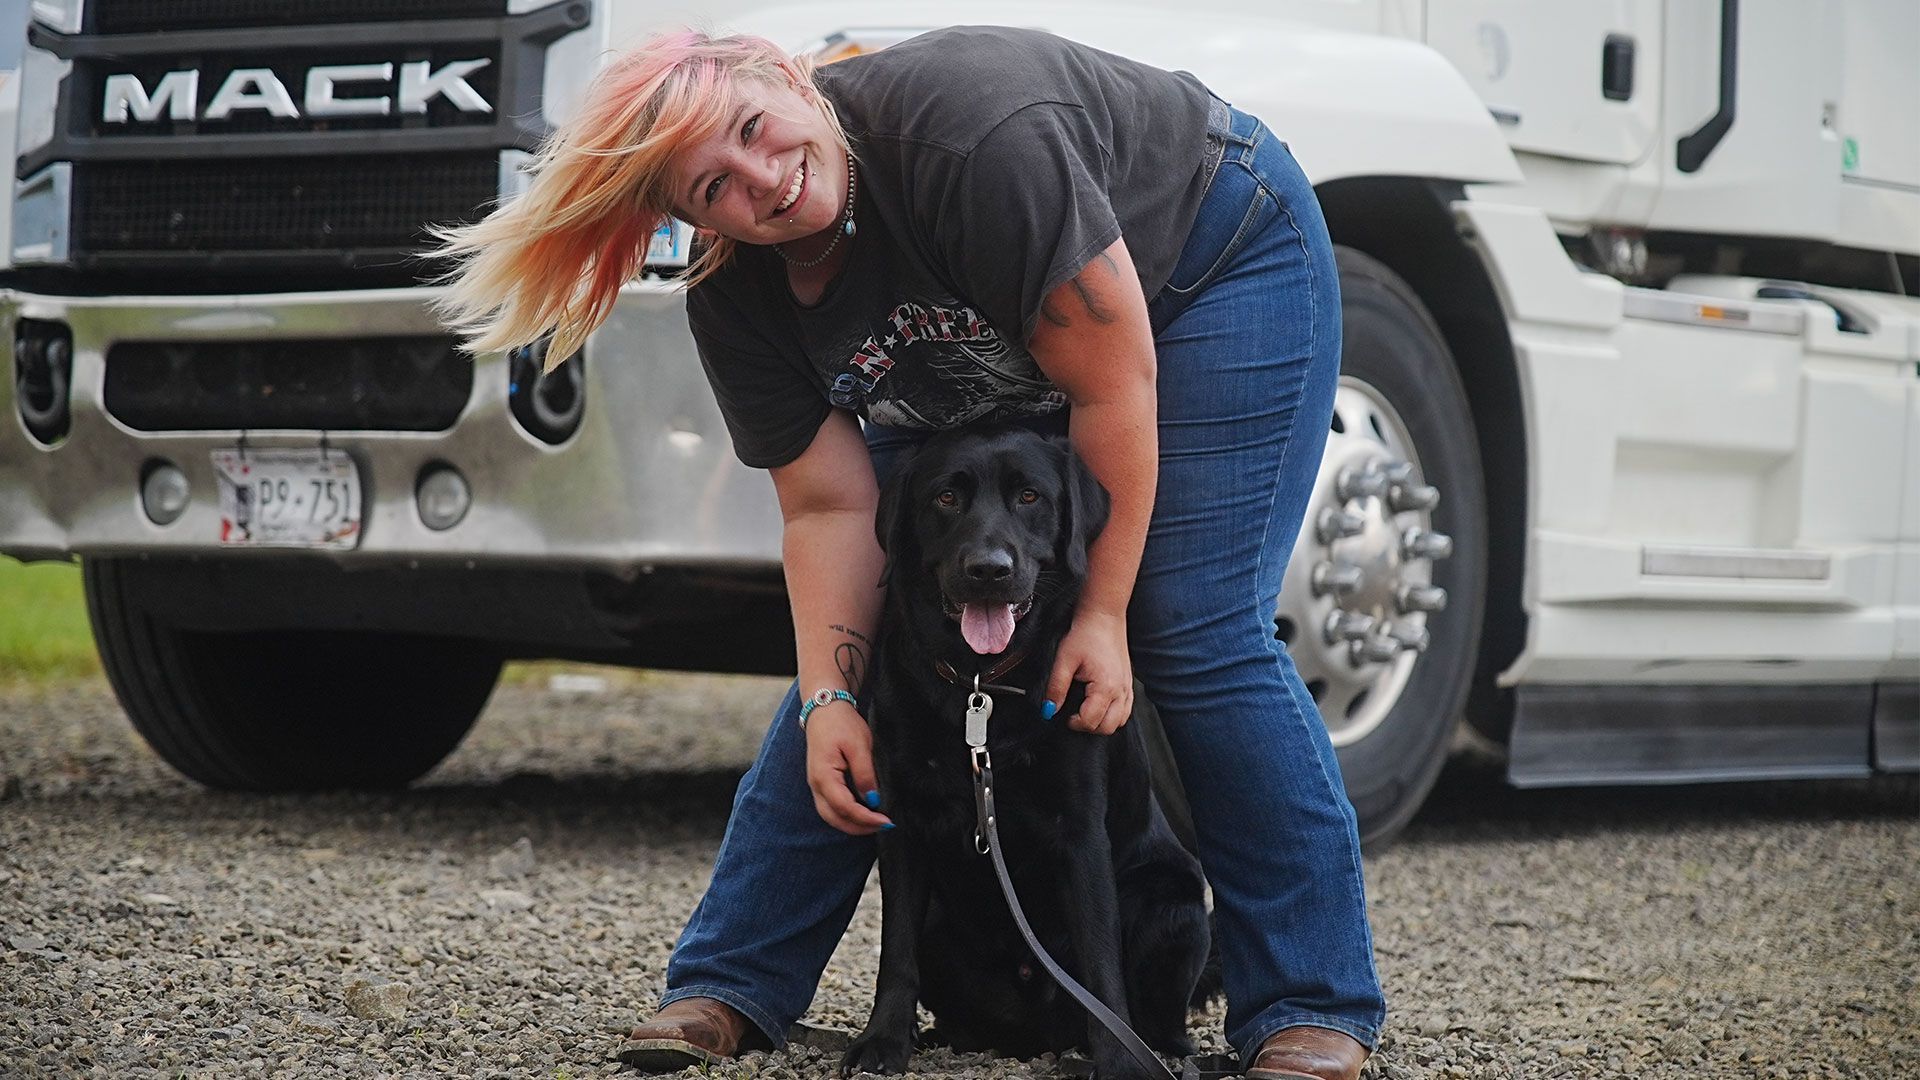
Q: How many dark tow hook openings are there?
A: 2